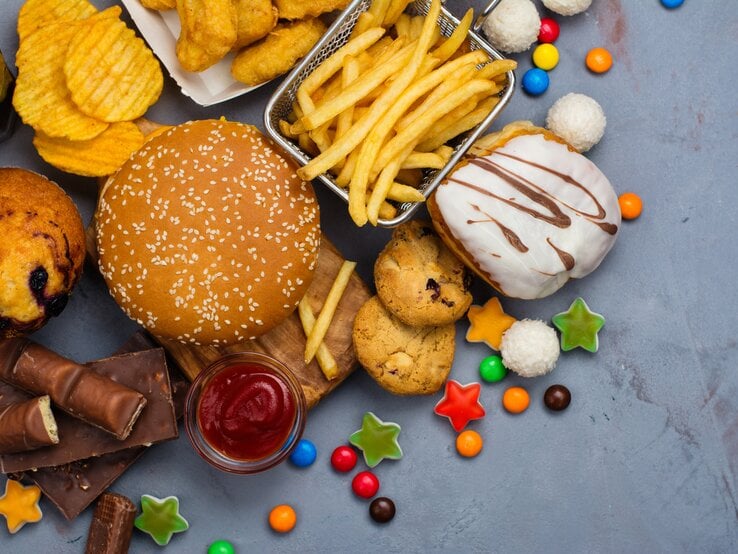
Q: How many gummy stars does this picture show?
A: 6